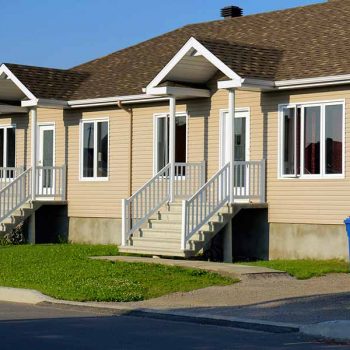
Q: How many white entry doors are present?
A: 2